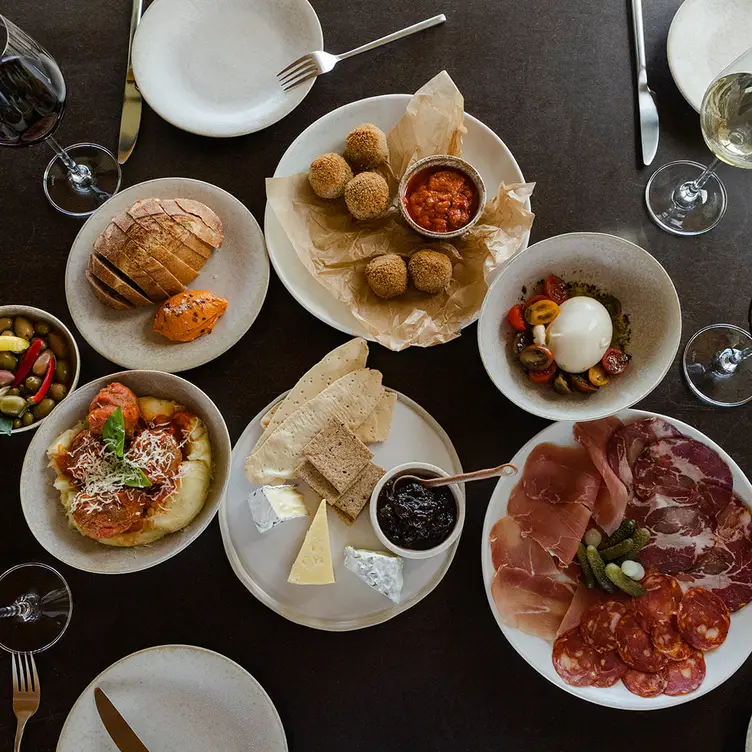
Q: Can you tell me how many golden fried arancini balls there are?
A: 5